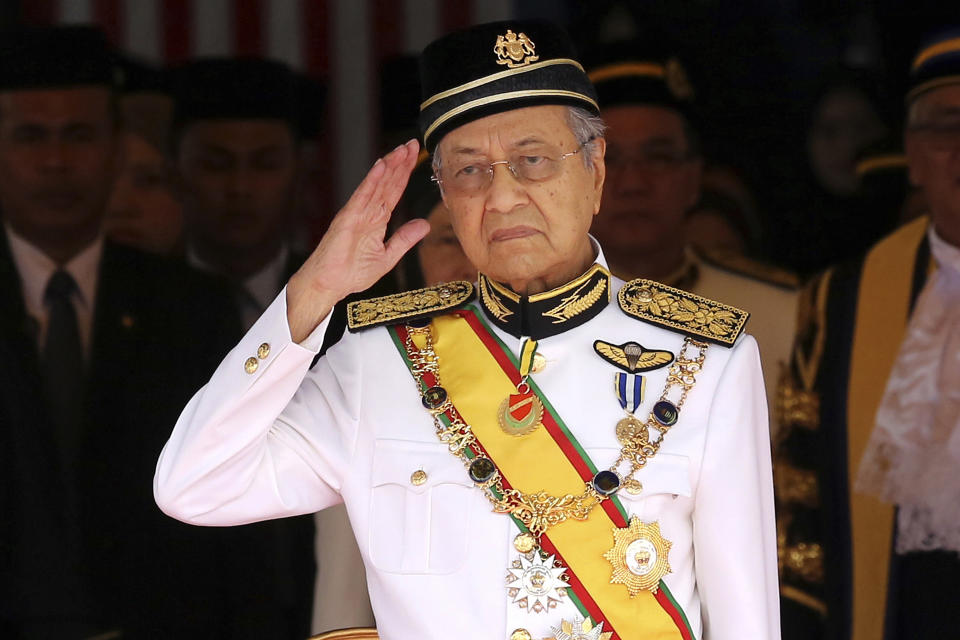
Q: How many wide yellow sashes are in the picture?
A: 1